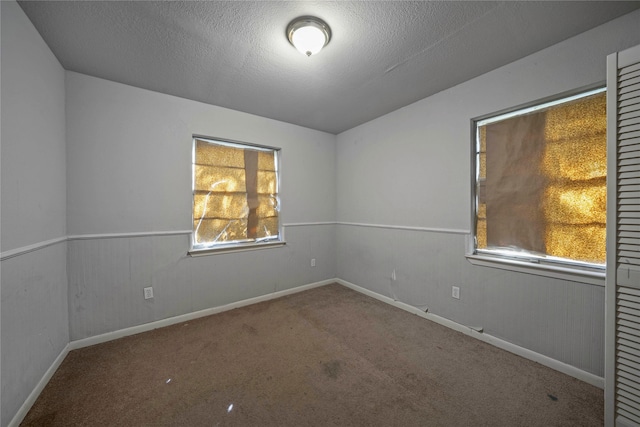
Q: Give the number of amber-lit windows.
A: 2